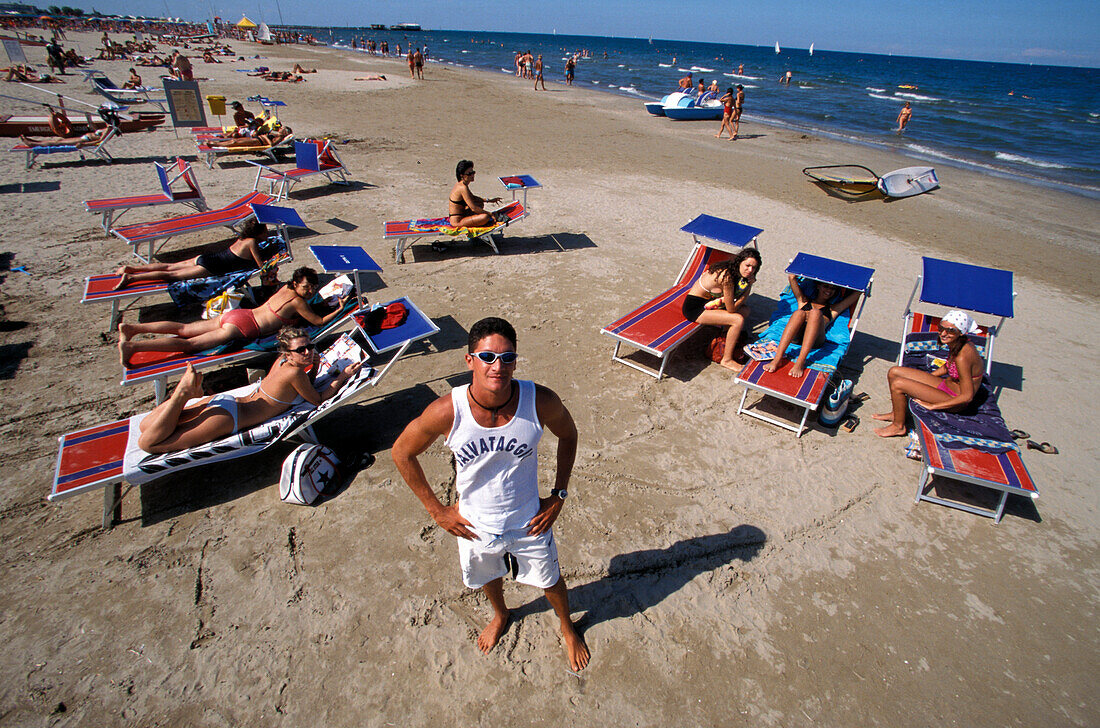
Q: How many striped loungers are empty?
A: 3